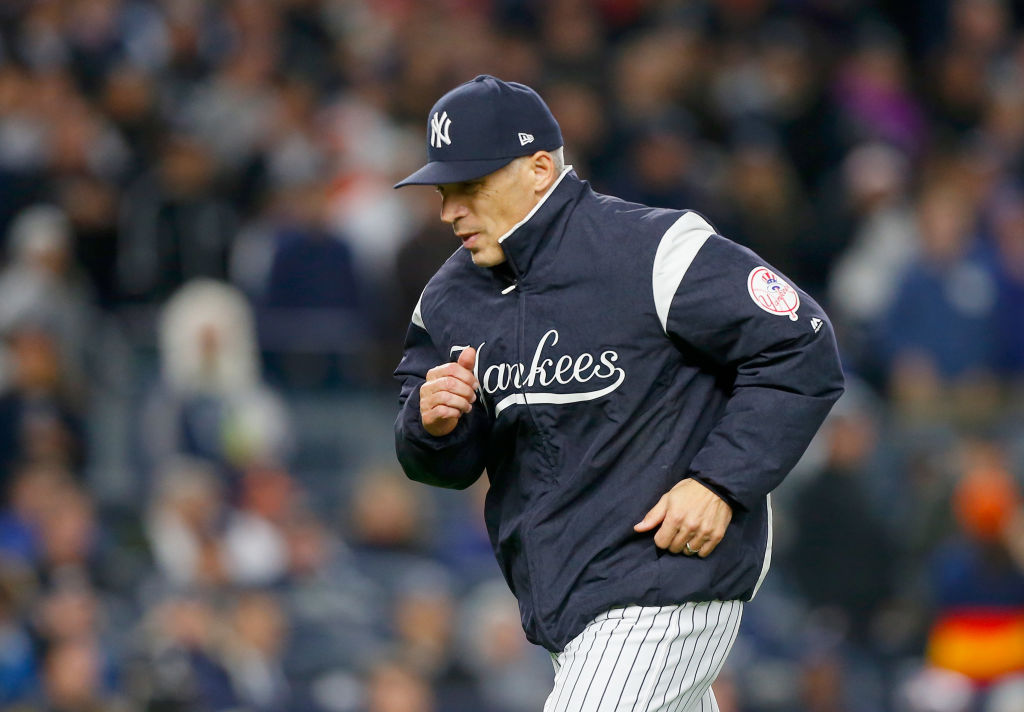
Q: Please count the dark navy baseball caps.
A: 1